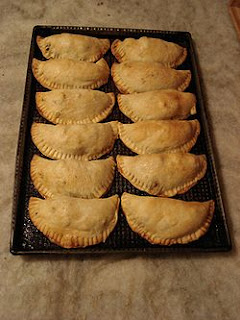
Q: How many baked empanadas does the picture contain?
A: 12